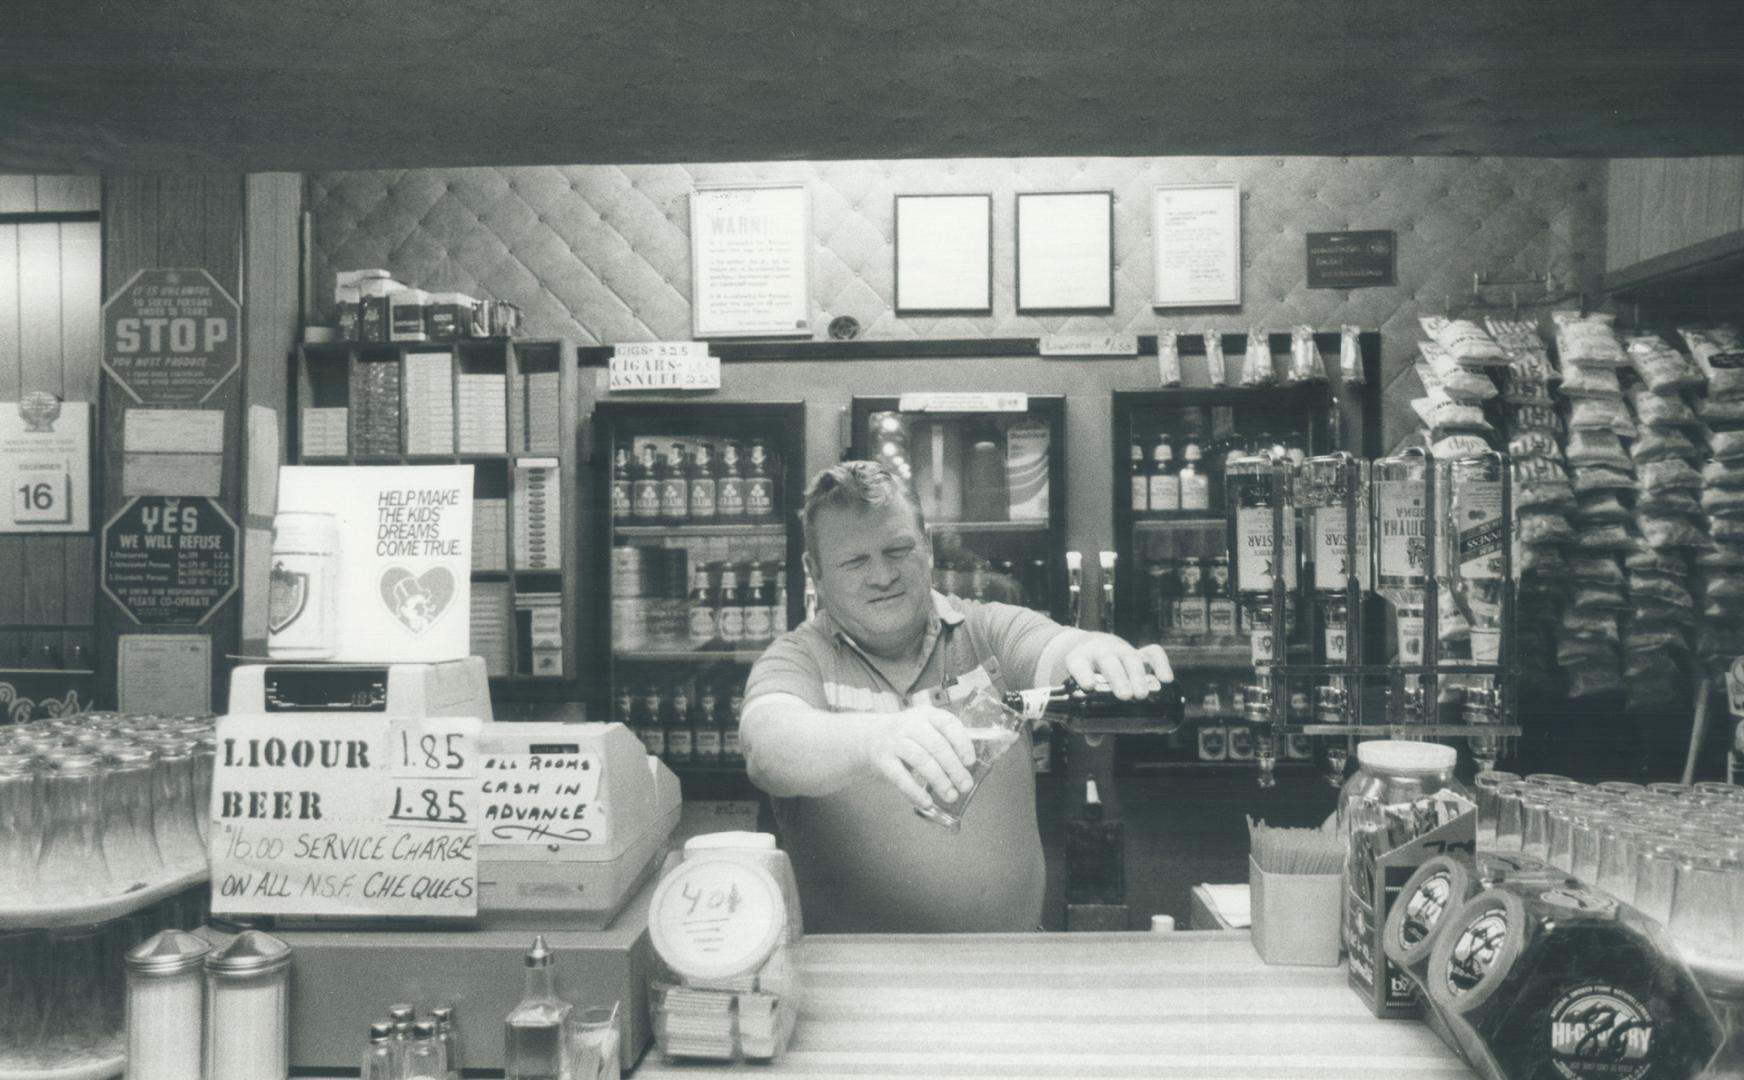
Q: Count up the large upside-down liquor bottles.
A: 4